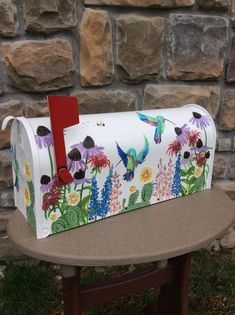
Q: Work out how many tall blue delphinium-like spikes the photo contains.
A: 3